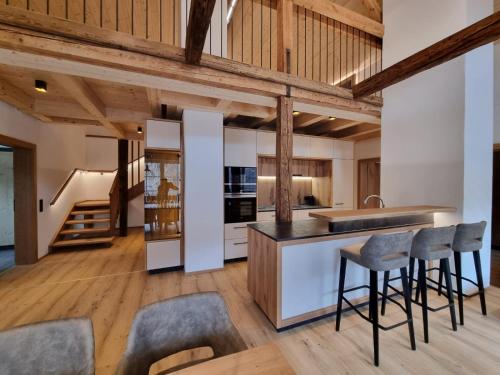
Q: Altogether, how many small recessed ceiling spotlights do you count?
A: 4